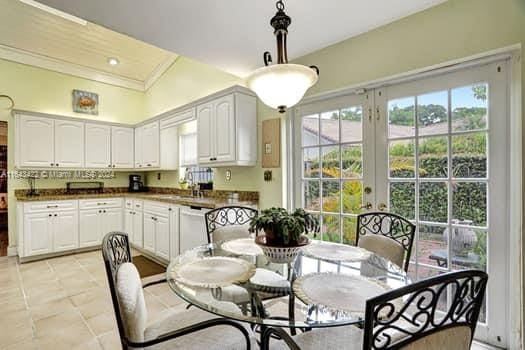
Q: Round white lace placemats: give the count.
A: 4